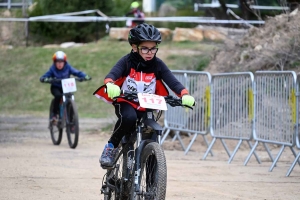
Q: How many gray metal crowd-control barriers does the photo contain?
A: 4